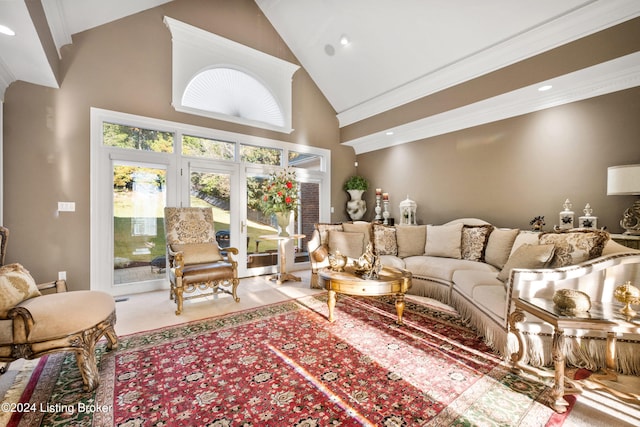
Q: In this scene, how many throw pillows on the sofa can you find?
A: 11